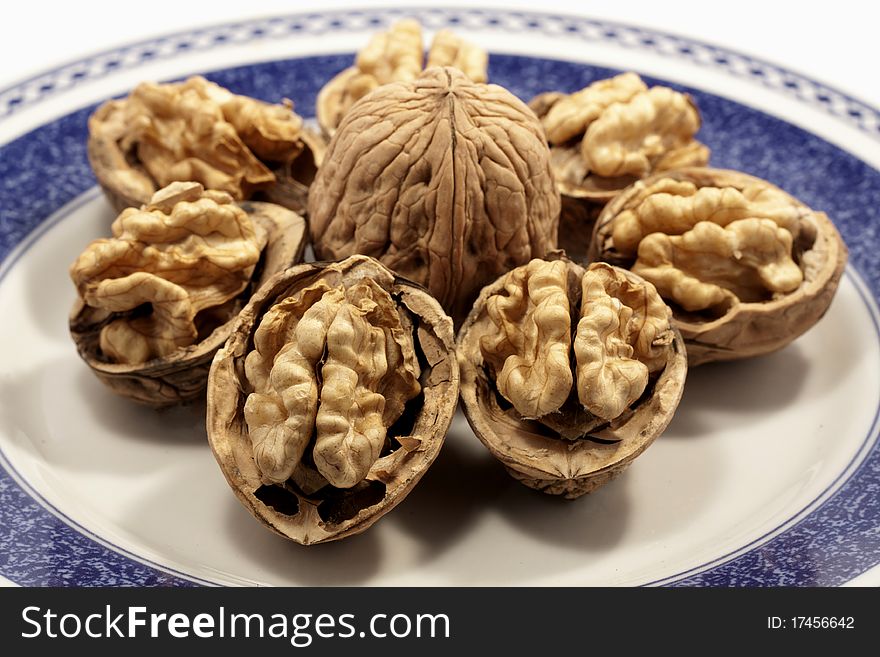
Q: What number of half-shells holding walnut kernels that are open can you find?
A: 7